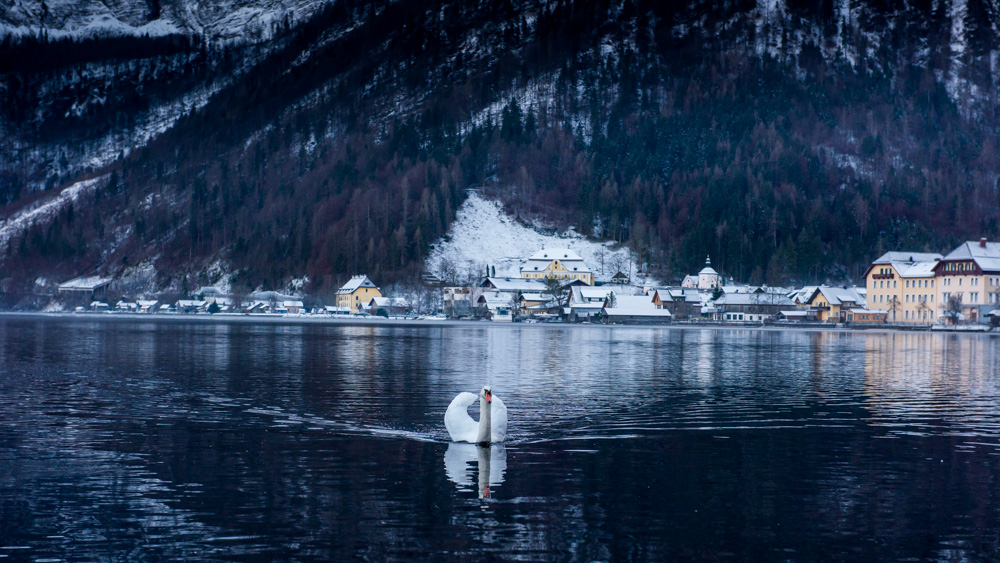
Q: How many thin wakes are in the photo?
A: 2